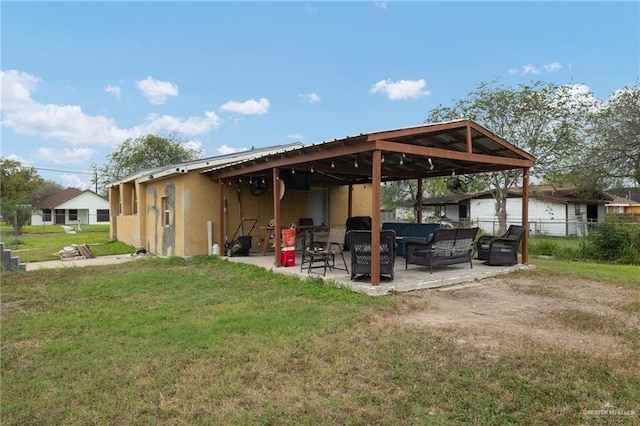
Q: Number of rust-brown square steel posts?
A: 6